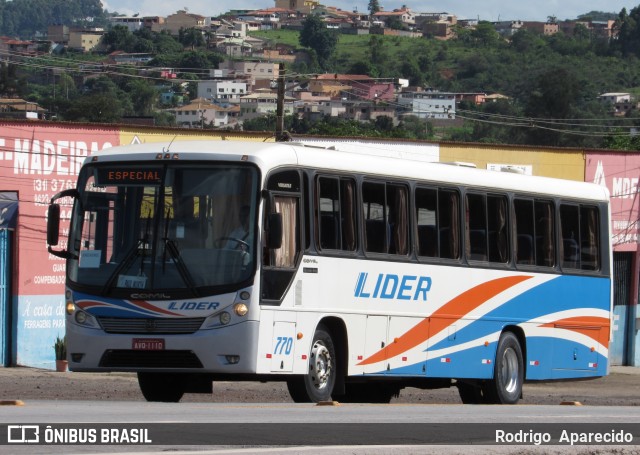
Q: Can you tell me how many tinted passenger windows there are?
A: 6